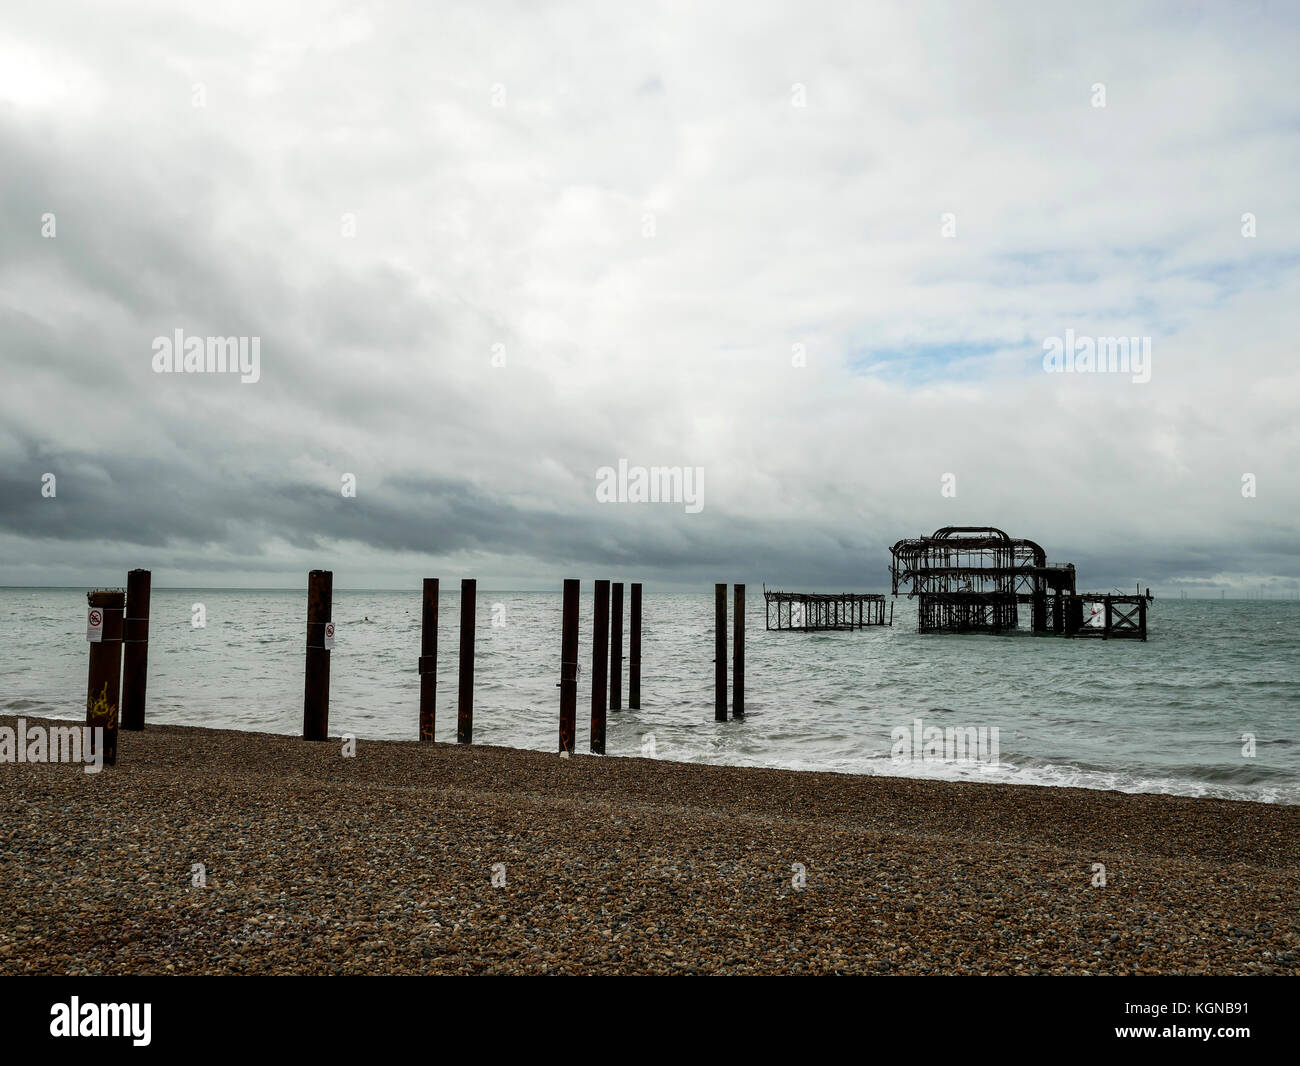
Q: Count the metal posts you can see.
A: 11